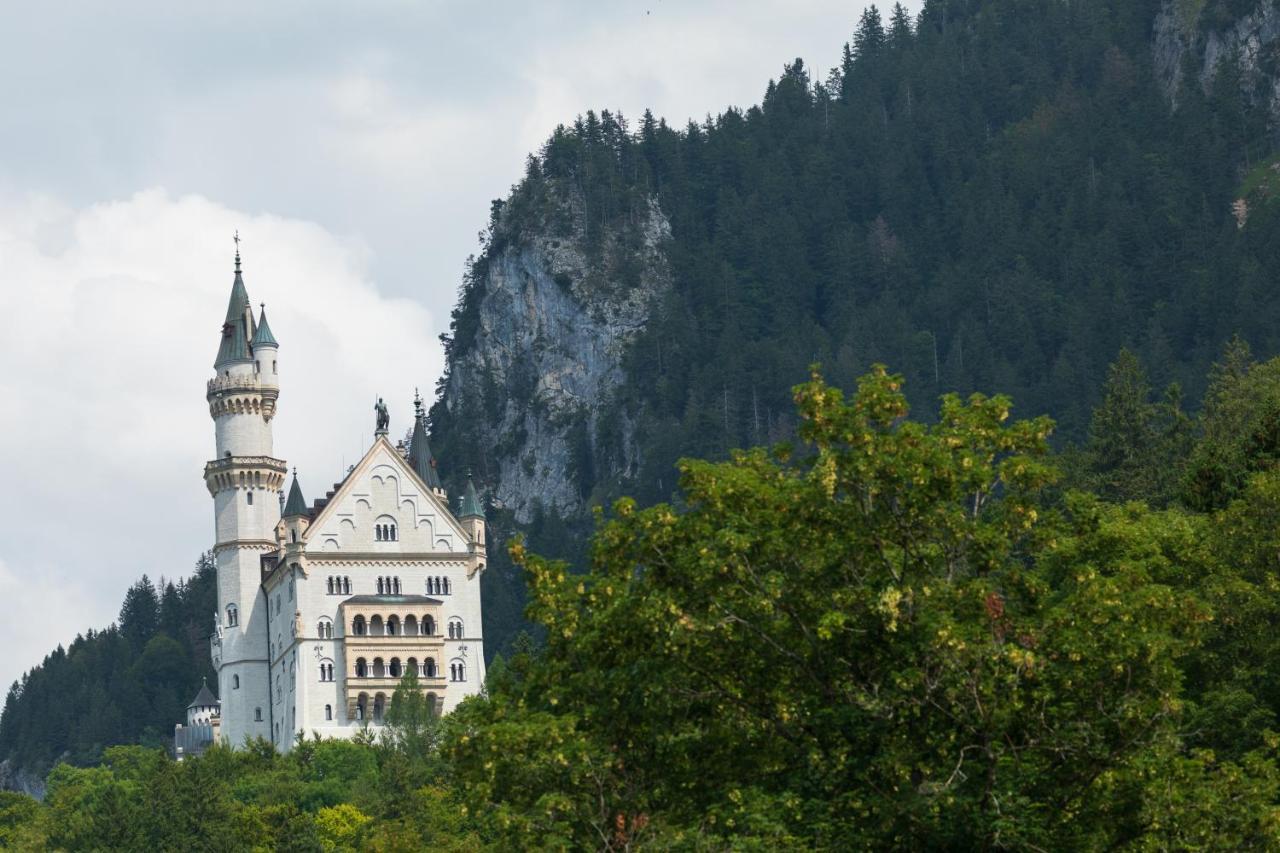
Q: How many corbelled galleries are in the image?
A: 2